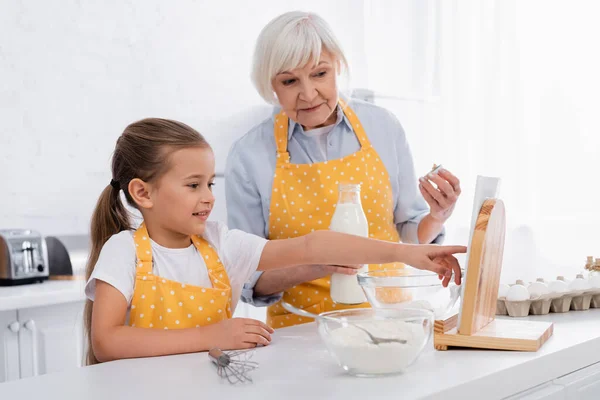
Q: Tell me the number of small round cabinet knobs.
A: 2